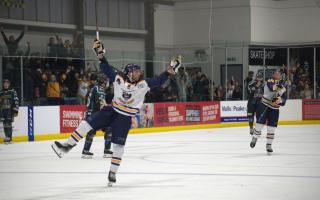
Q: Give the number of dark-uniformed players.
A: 3